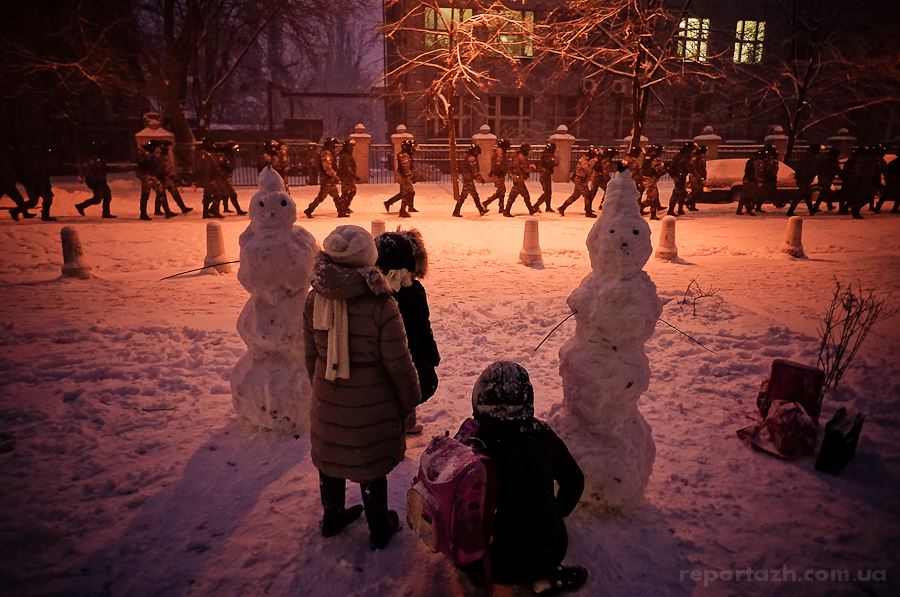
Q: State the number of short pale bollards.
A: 6